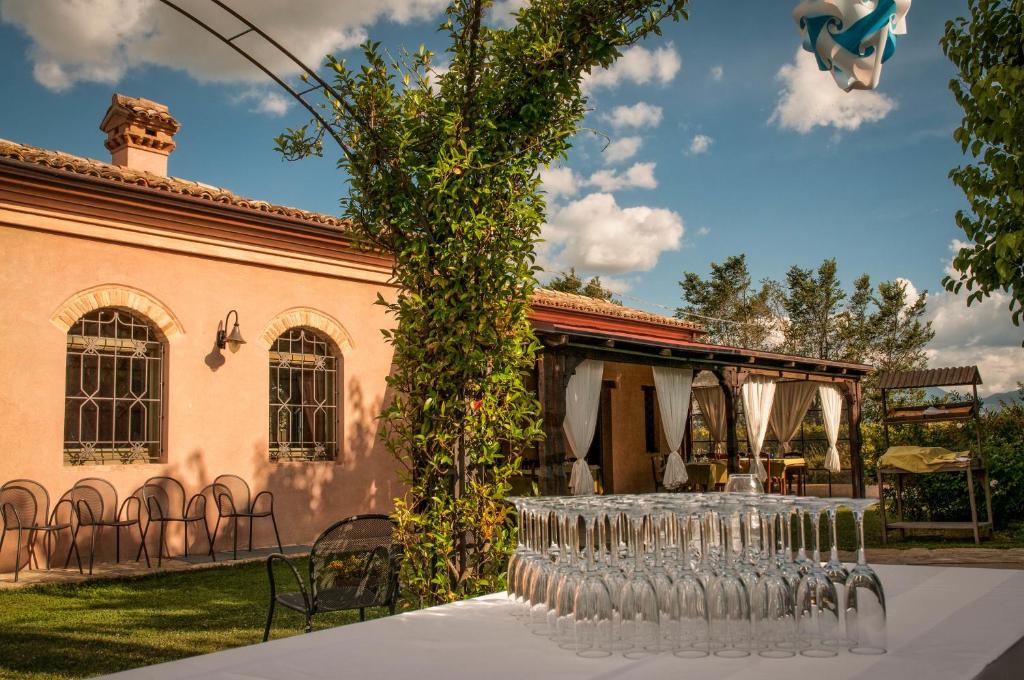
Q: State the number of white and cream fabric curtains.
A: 6